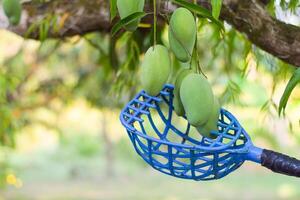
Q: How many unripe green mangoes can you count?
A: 7